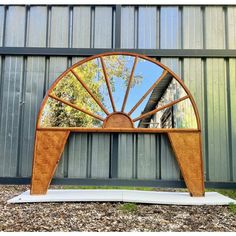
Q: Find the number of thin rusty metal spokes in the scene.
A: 6